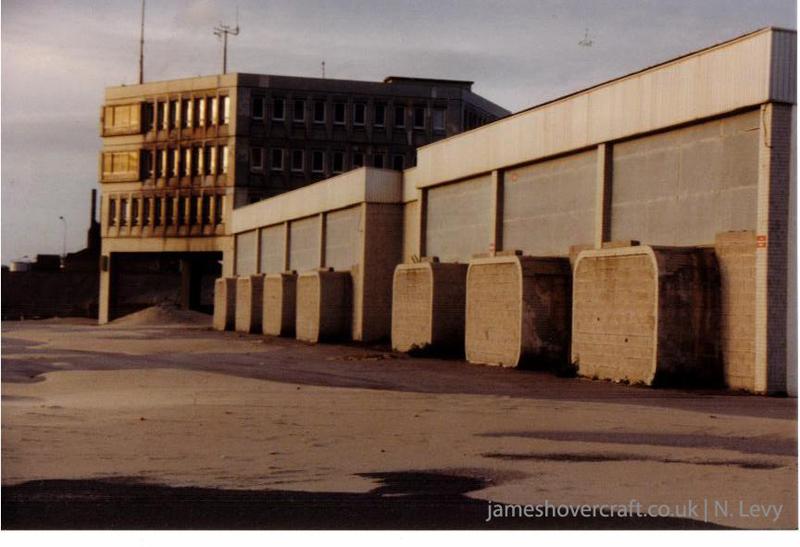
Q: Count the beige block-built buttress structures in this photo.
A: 7